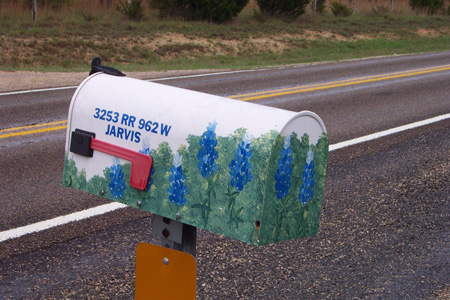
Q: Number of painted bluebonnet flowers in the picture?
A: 7